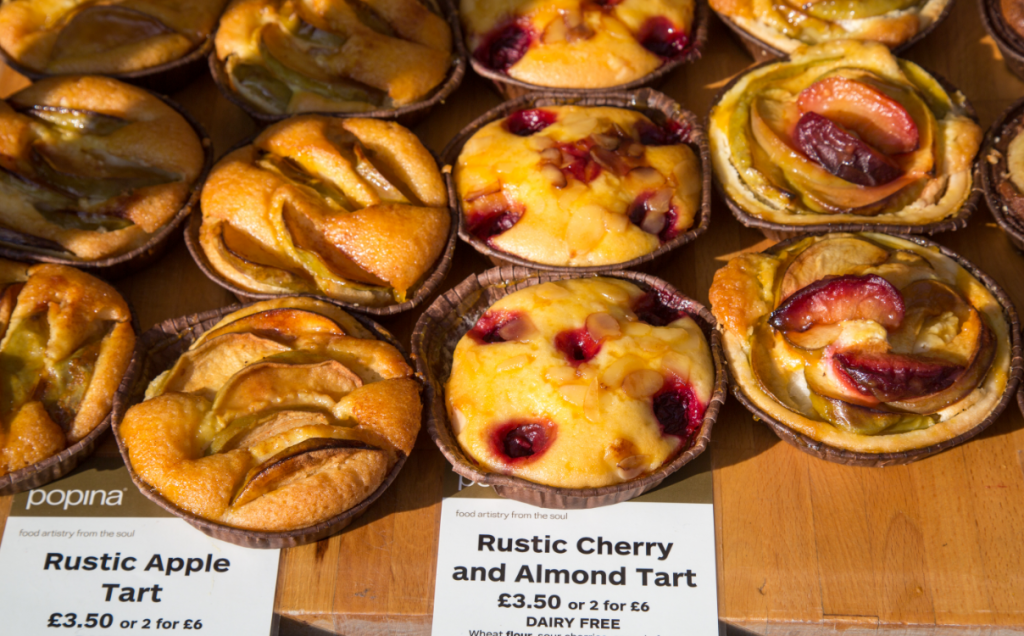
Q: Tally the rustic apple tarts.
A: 6